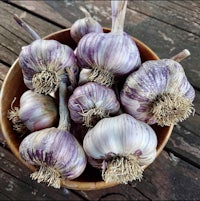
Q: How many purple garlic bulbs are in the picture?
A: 8